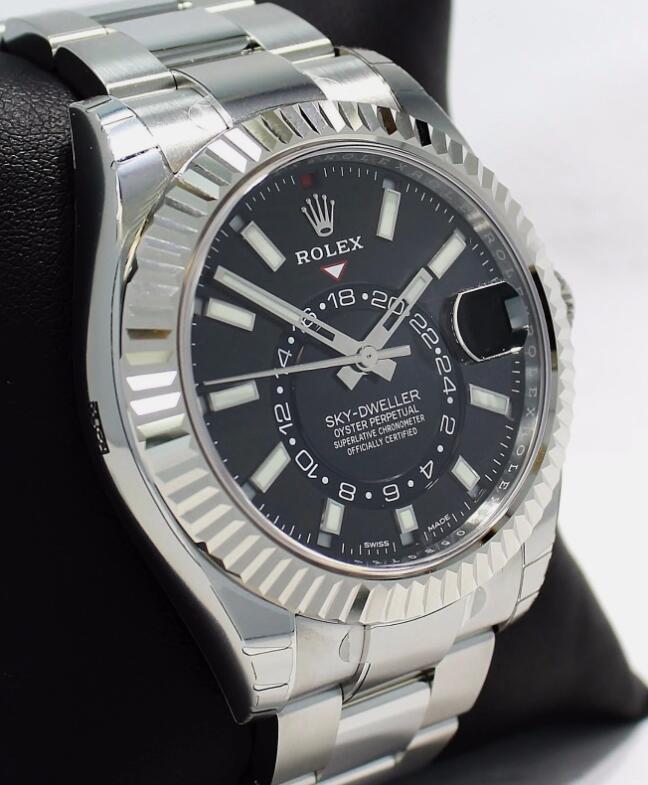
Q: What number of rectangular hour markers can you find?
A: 10